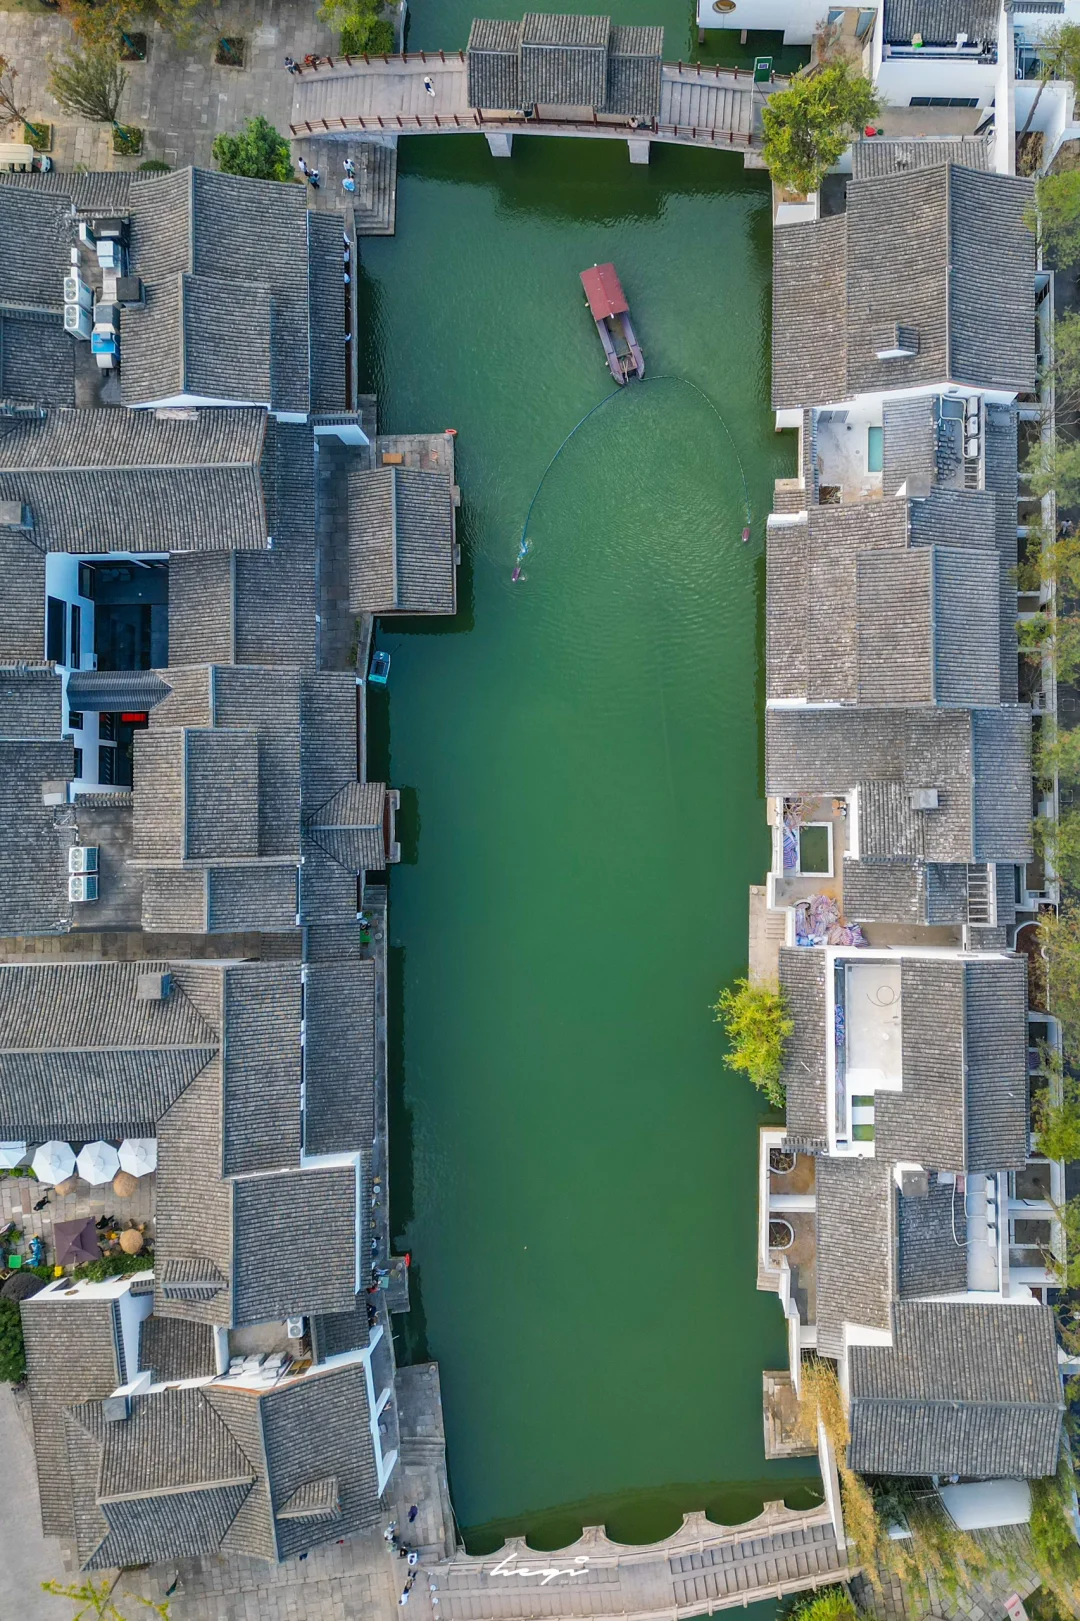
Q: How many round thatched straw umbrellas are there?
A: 3